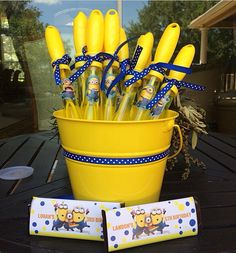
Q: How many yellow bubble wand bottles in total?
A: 8